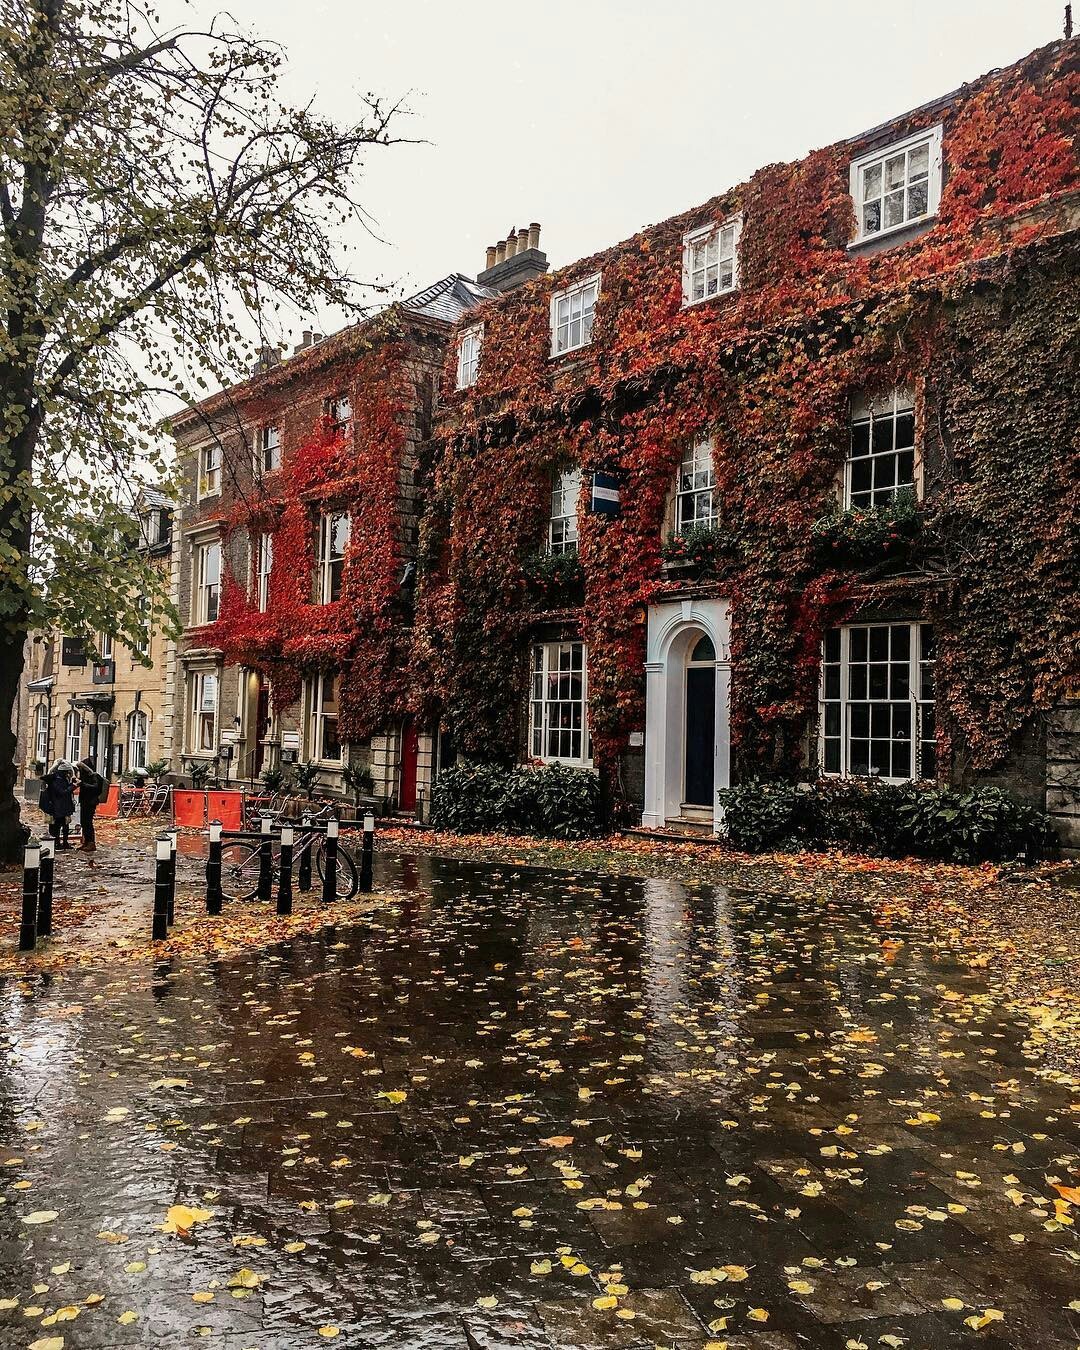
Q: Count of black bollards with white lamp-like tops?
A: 10